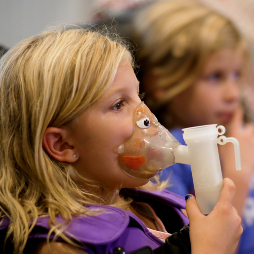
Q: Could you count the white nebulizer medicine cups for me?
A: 1